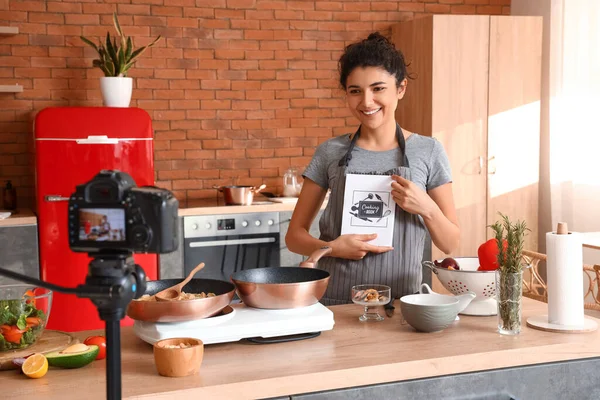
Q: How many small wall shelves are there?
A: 2